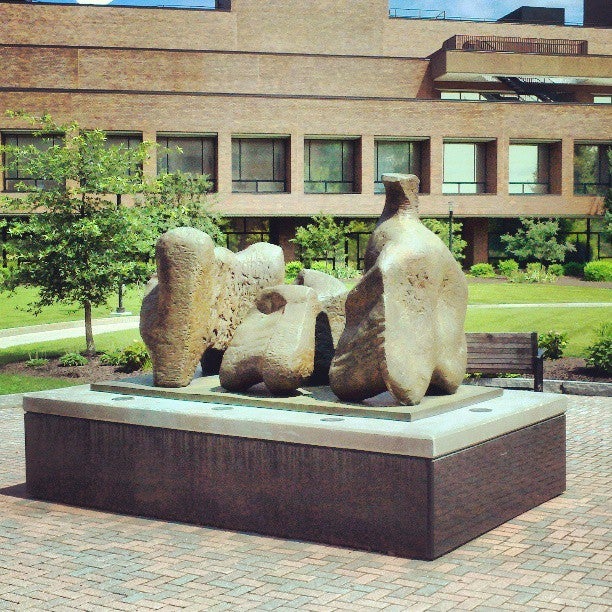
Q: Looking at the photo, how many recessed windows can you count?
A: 9